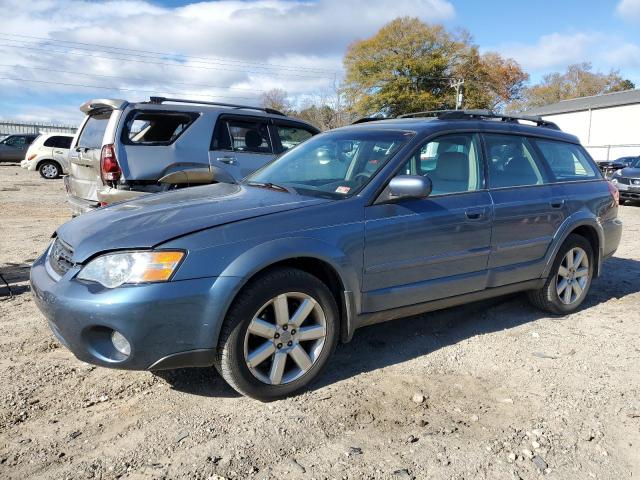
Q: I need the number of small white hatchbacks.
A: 1